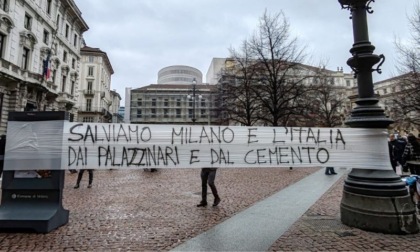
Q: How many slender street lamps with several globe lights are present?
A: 1